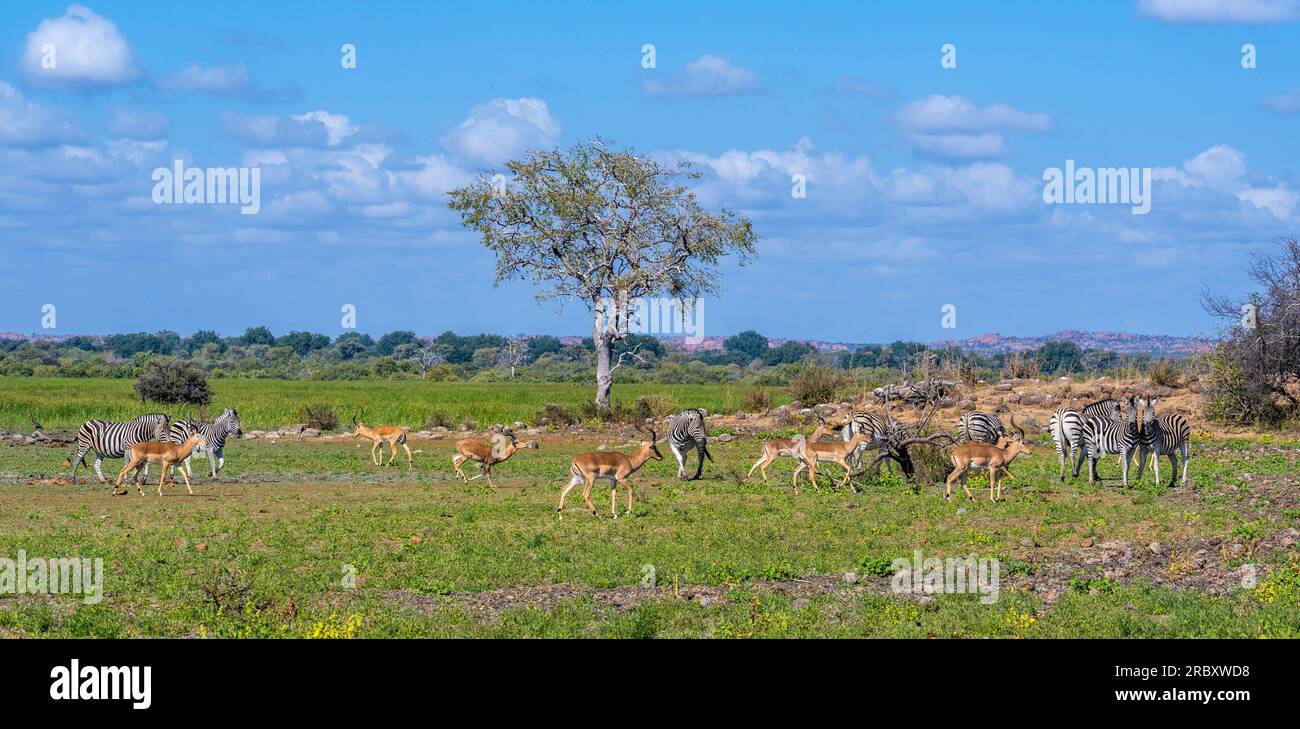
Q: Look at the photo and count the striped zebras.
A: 8